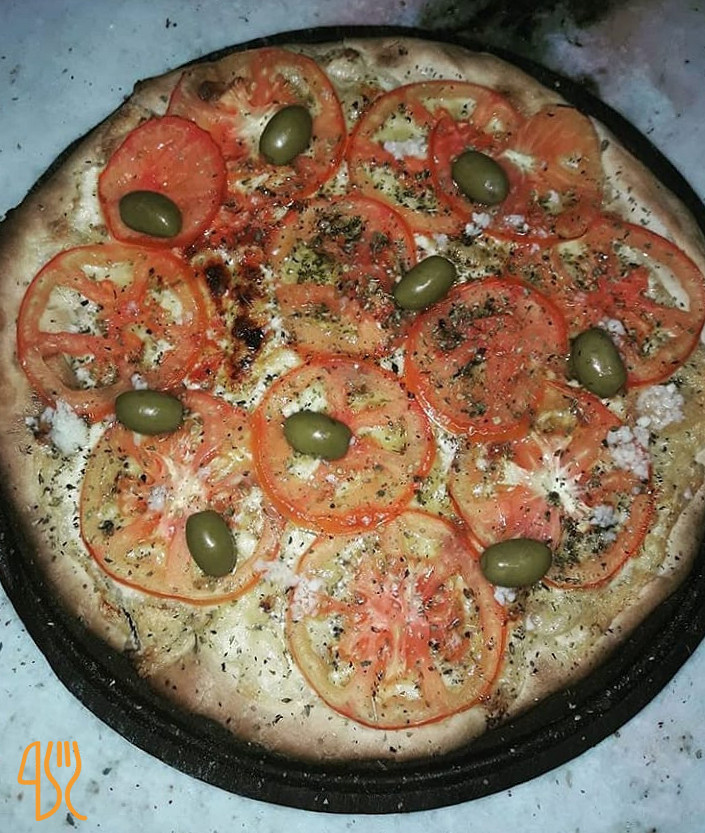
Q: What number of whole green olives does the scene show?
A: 9